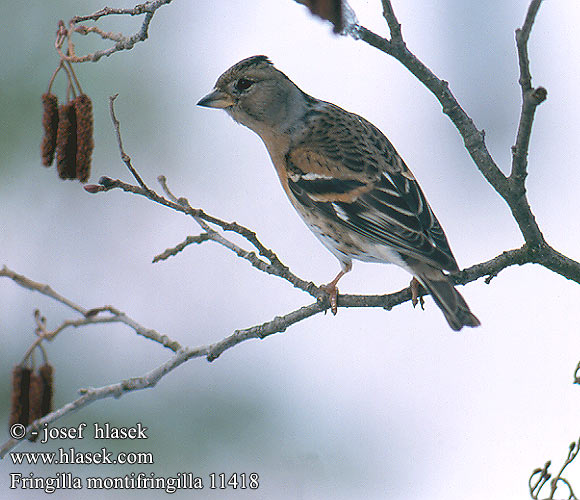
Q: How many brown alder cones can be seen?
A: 6